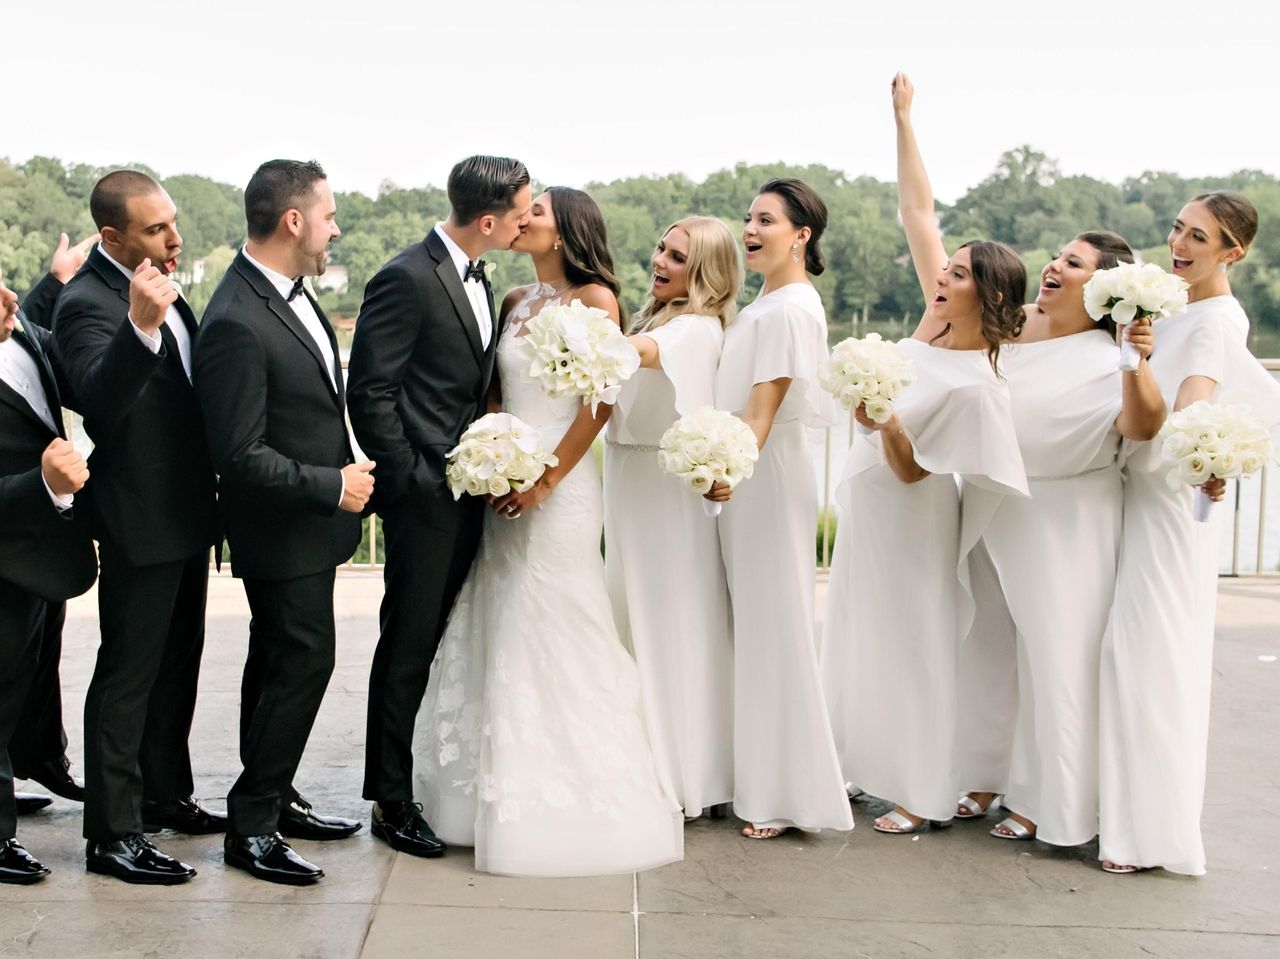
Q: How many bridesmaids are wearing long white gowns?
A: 5